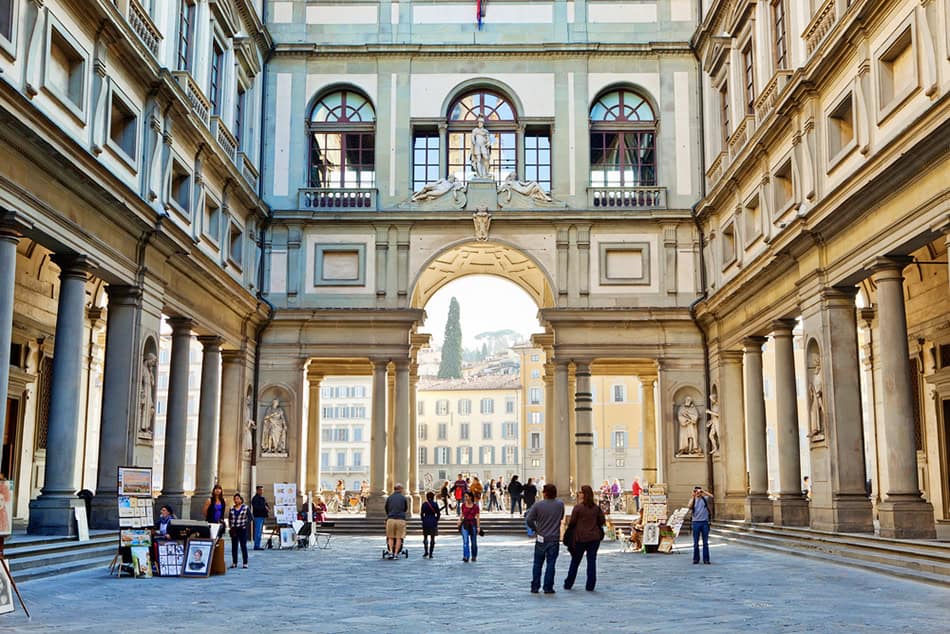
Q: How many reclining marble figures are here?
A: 2